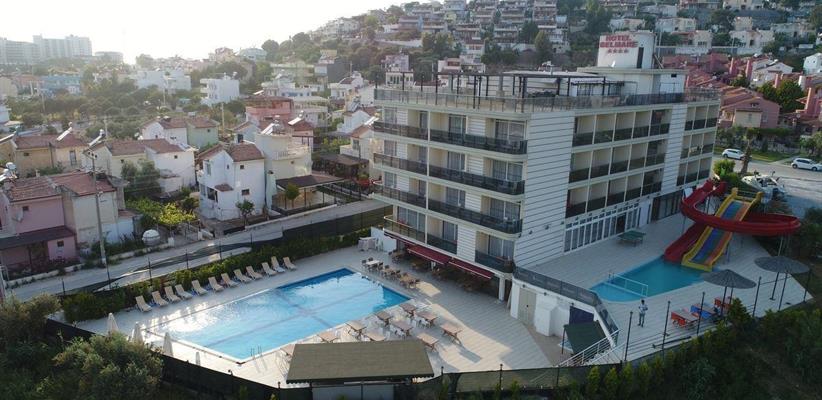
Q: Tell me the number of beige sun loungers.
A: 12